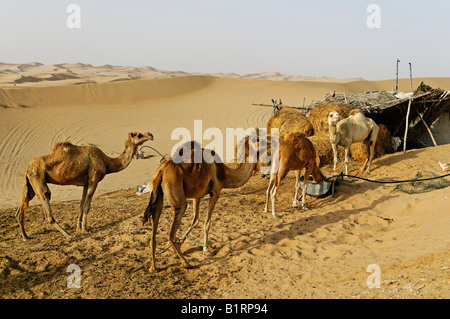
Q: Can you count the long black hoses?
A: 1